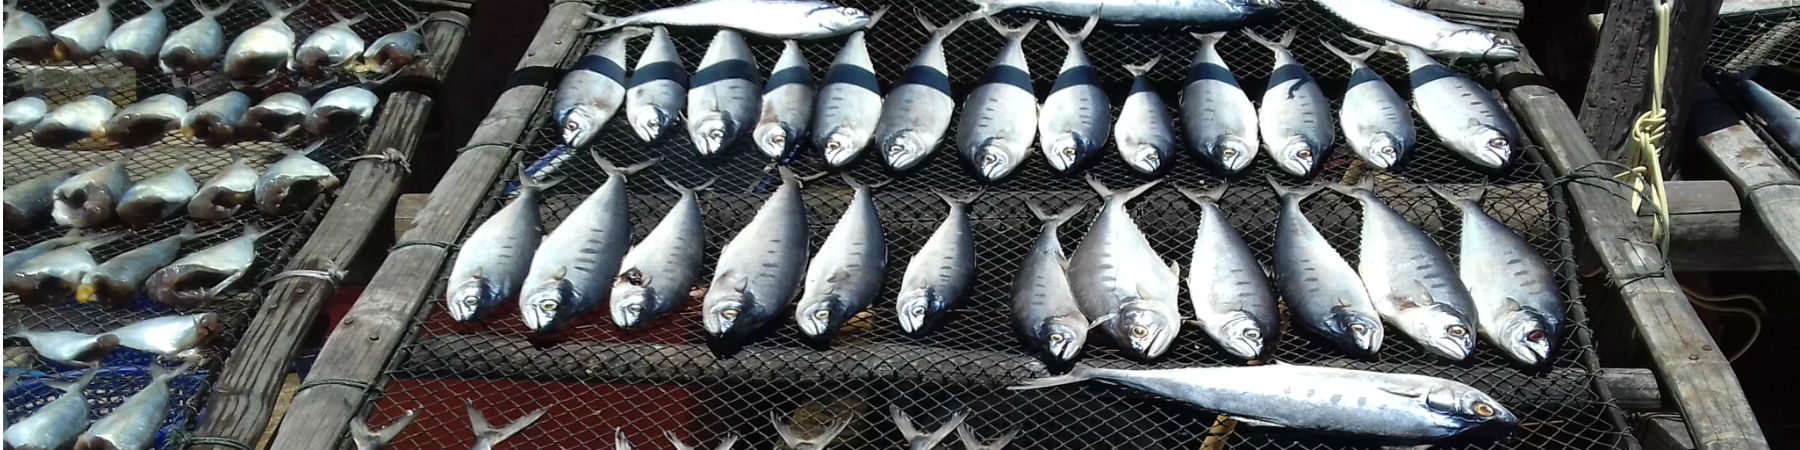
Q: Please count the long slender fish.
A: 4